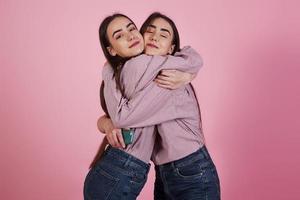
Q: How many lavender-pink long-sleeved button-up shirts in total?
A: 2